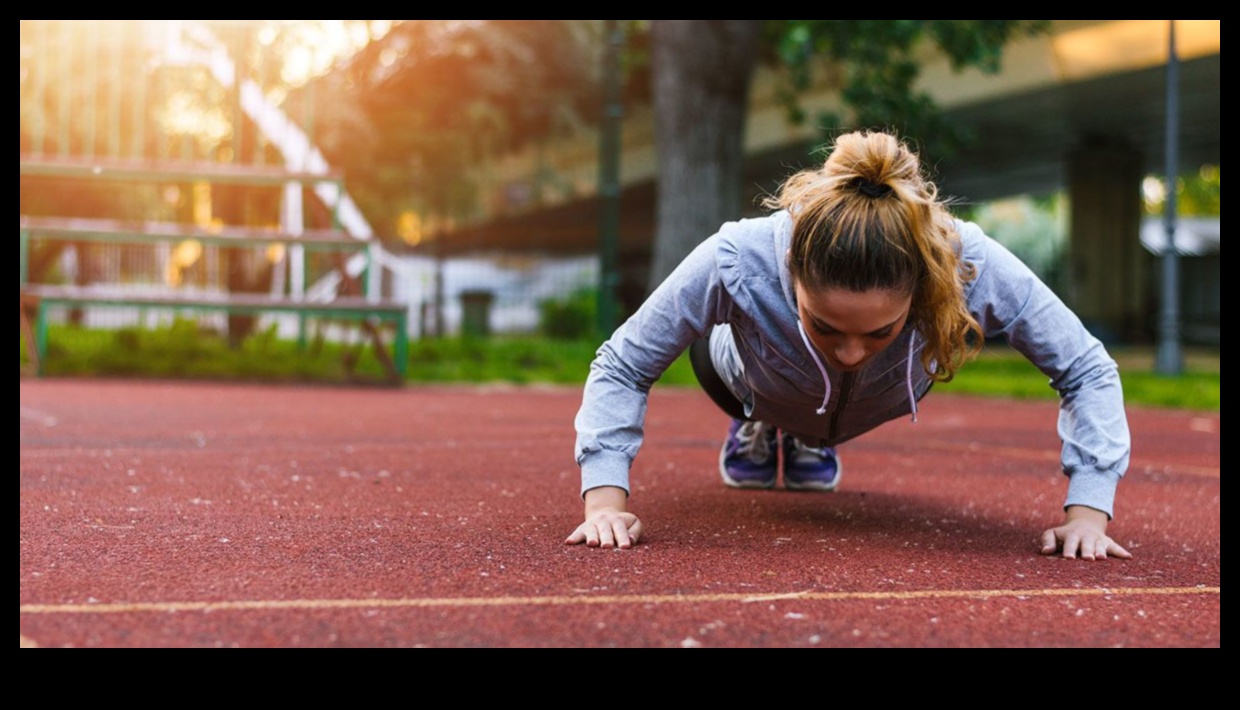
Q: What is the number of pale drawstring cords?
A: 2